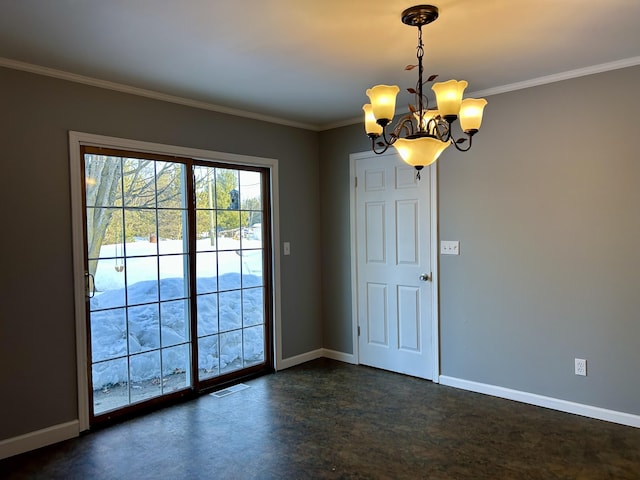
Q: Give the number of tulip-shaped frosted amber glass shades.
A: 5